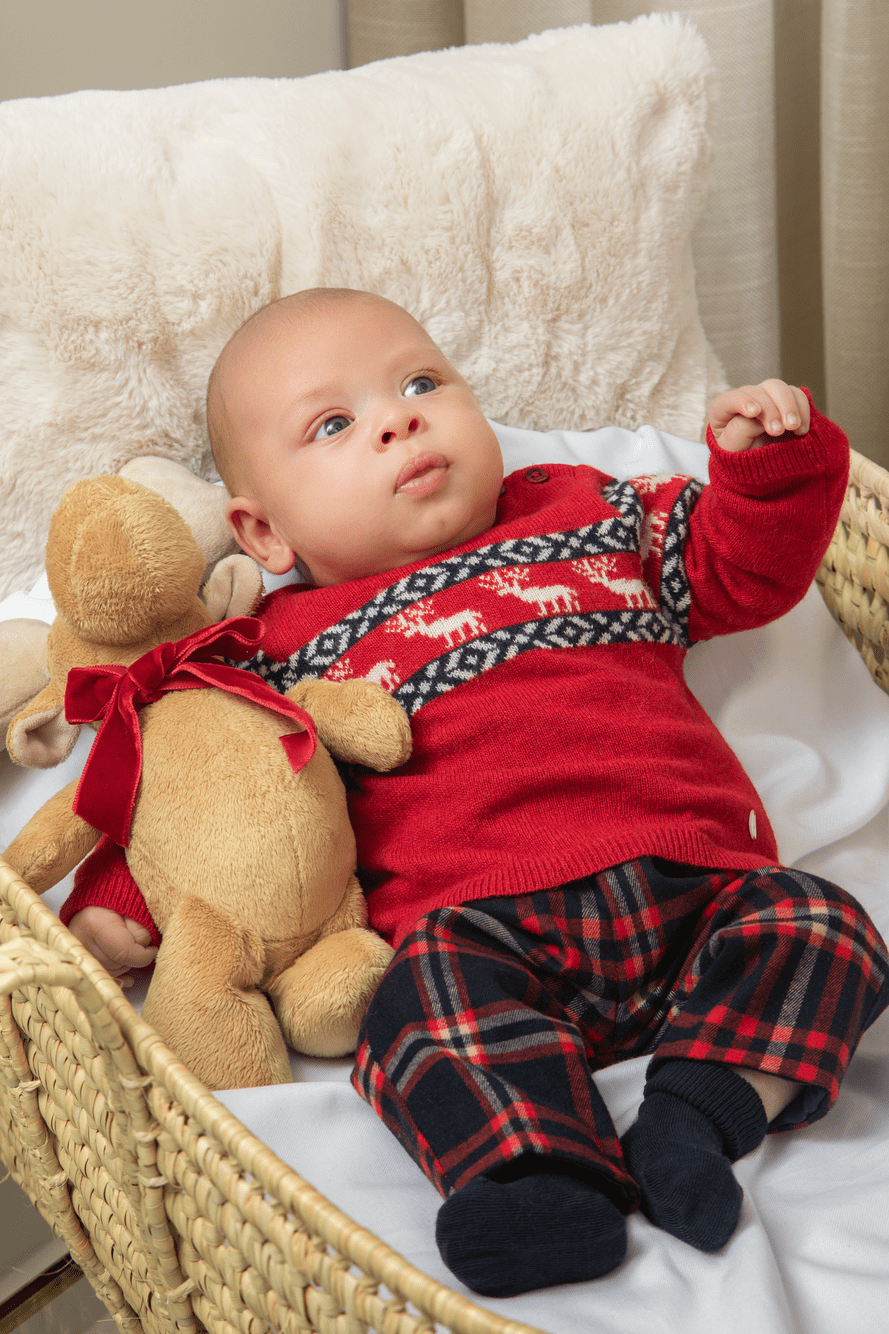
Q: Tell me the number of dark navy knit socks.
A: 2